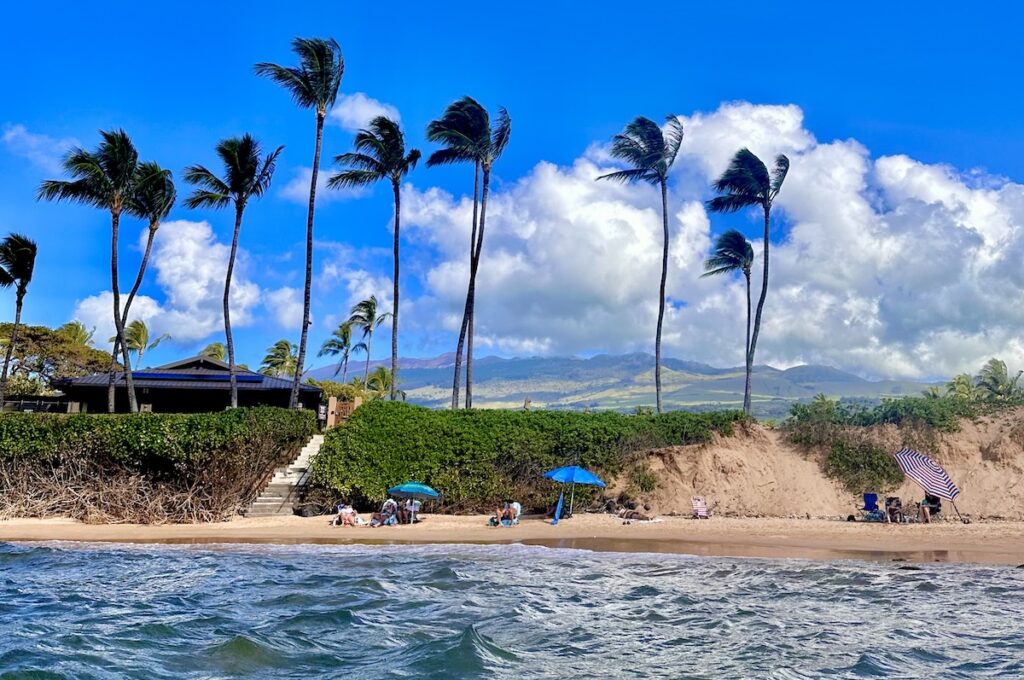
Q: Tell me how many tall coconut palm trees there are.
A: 11